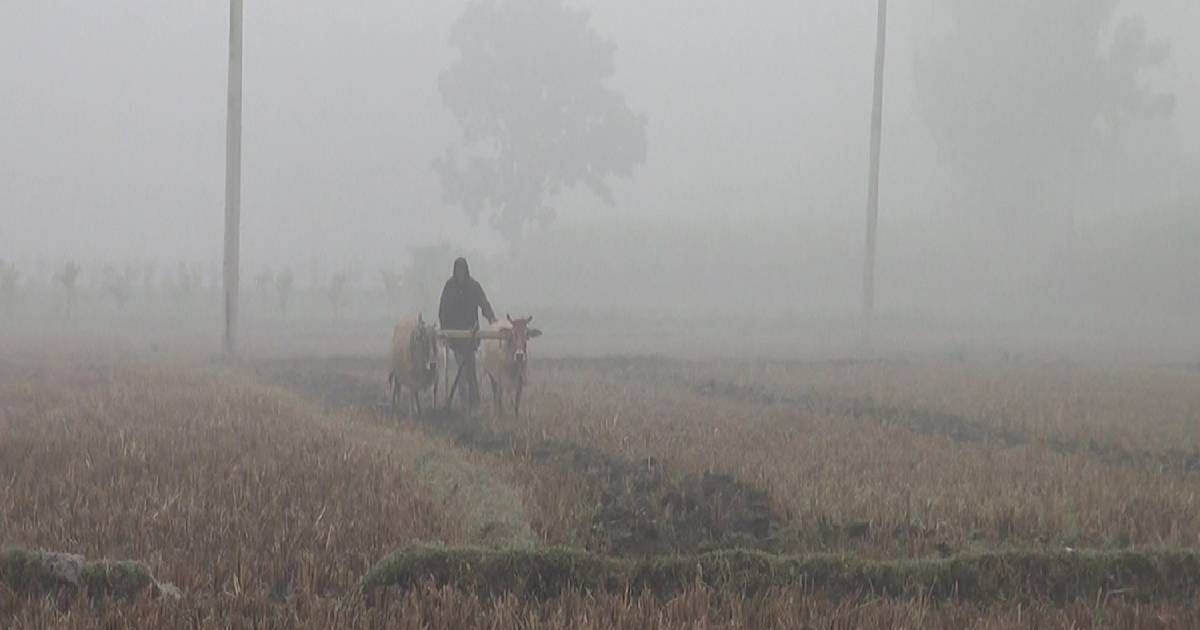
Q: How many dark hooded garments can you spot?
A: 1